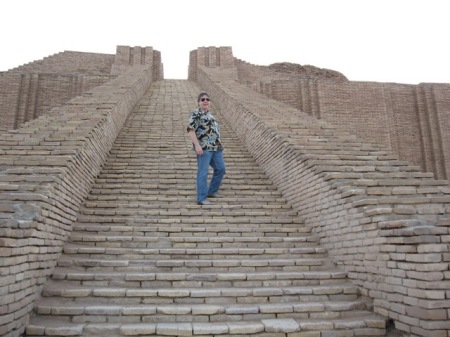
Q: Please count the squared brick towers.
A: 2